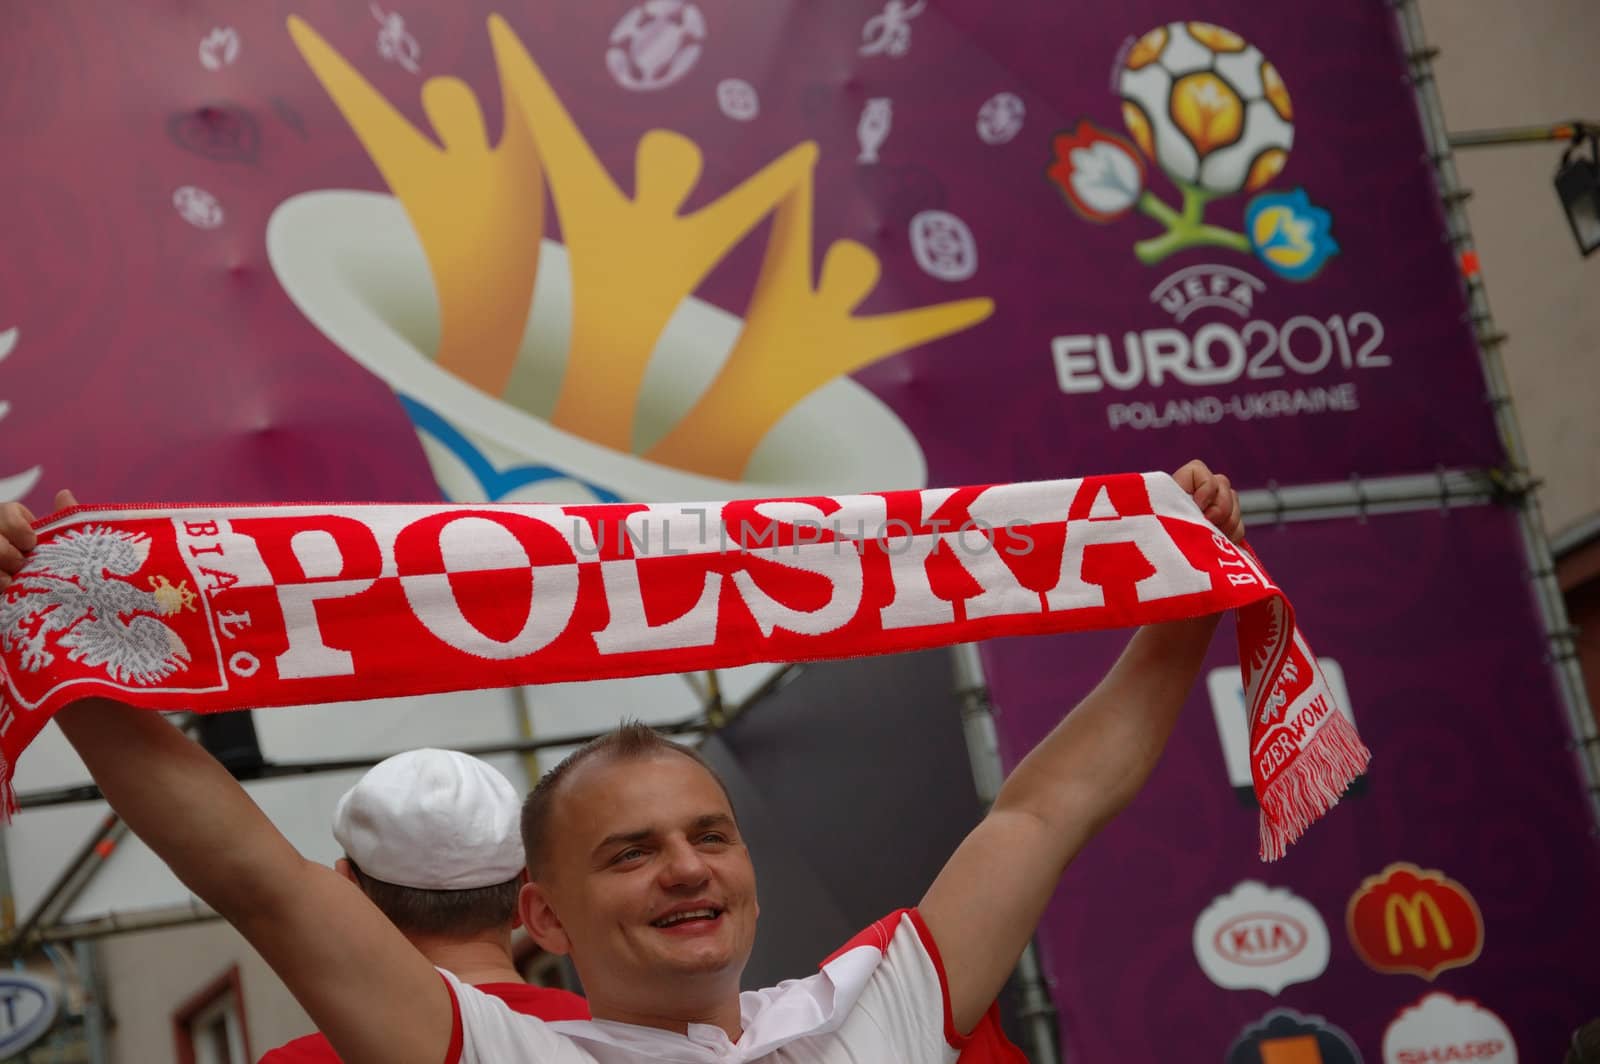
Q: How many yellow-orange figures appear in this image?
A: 3